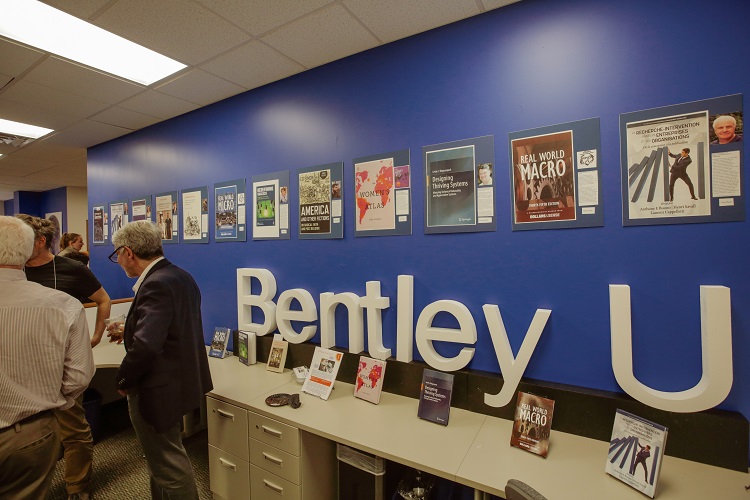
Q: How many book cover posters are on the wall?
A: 12